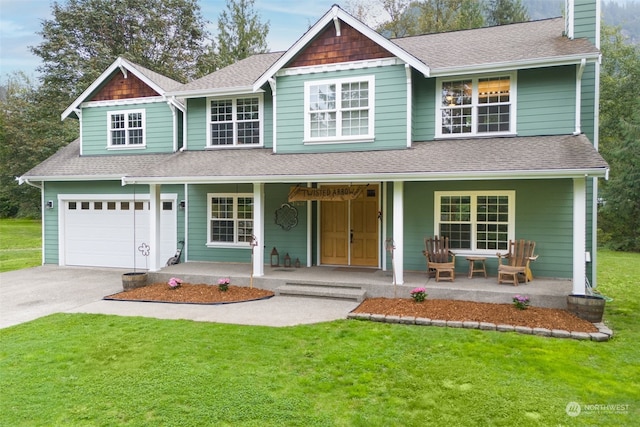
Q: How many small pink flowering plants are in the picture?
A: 4